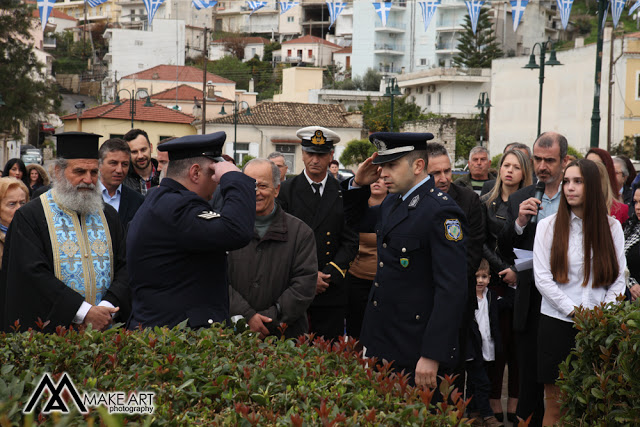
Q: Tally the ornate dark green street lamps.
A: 5